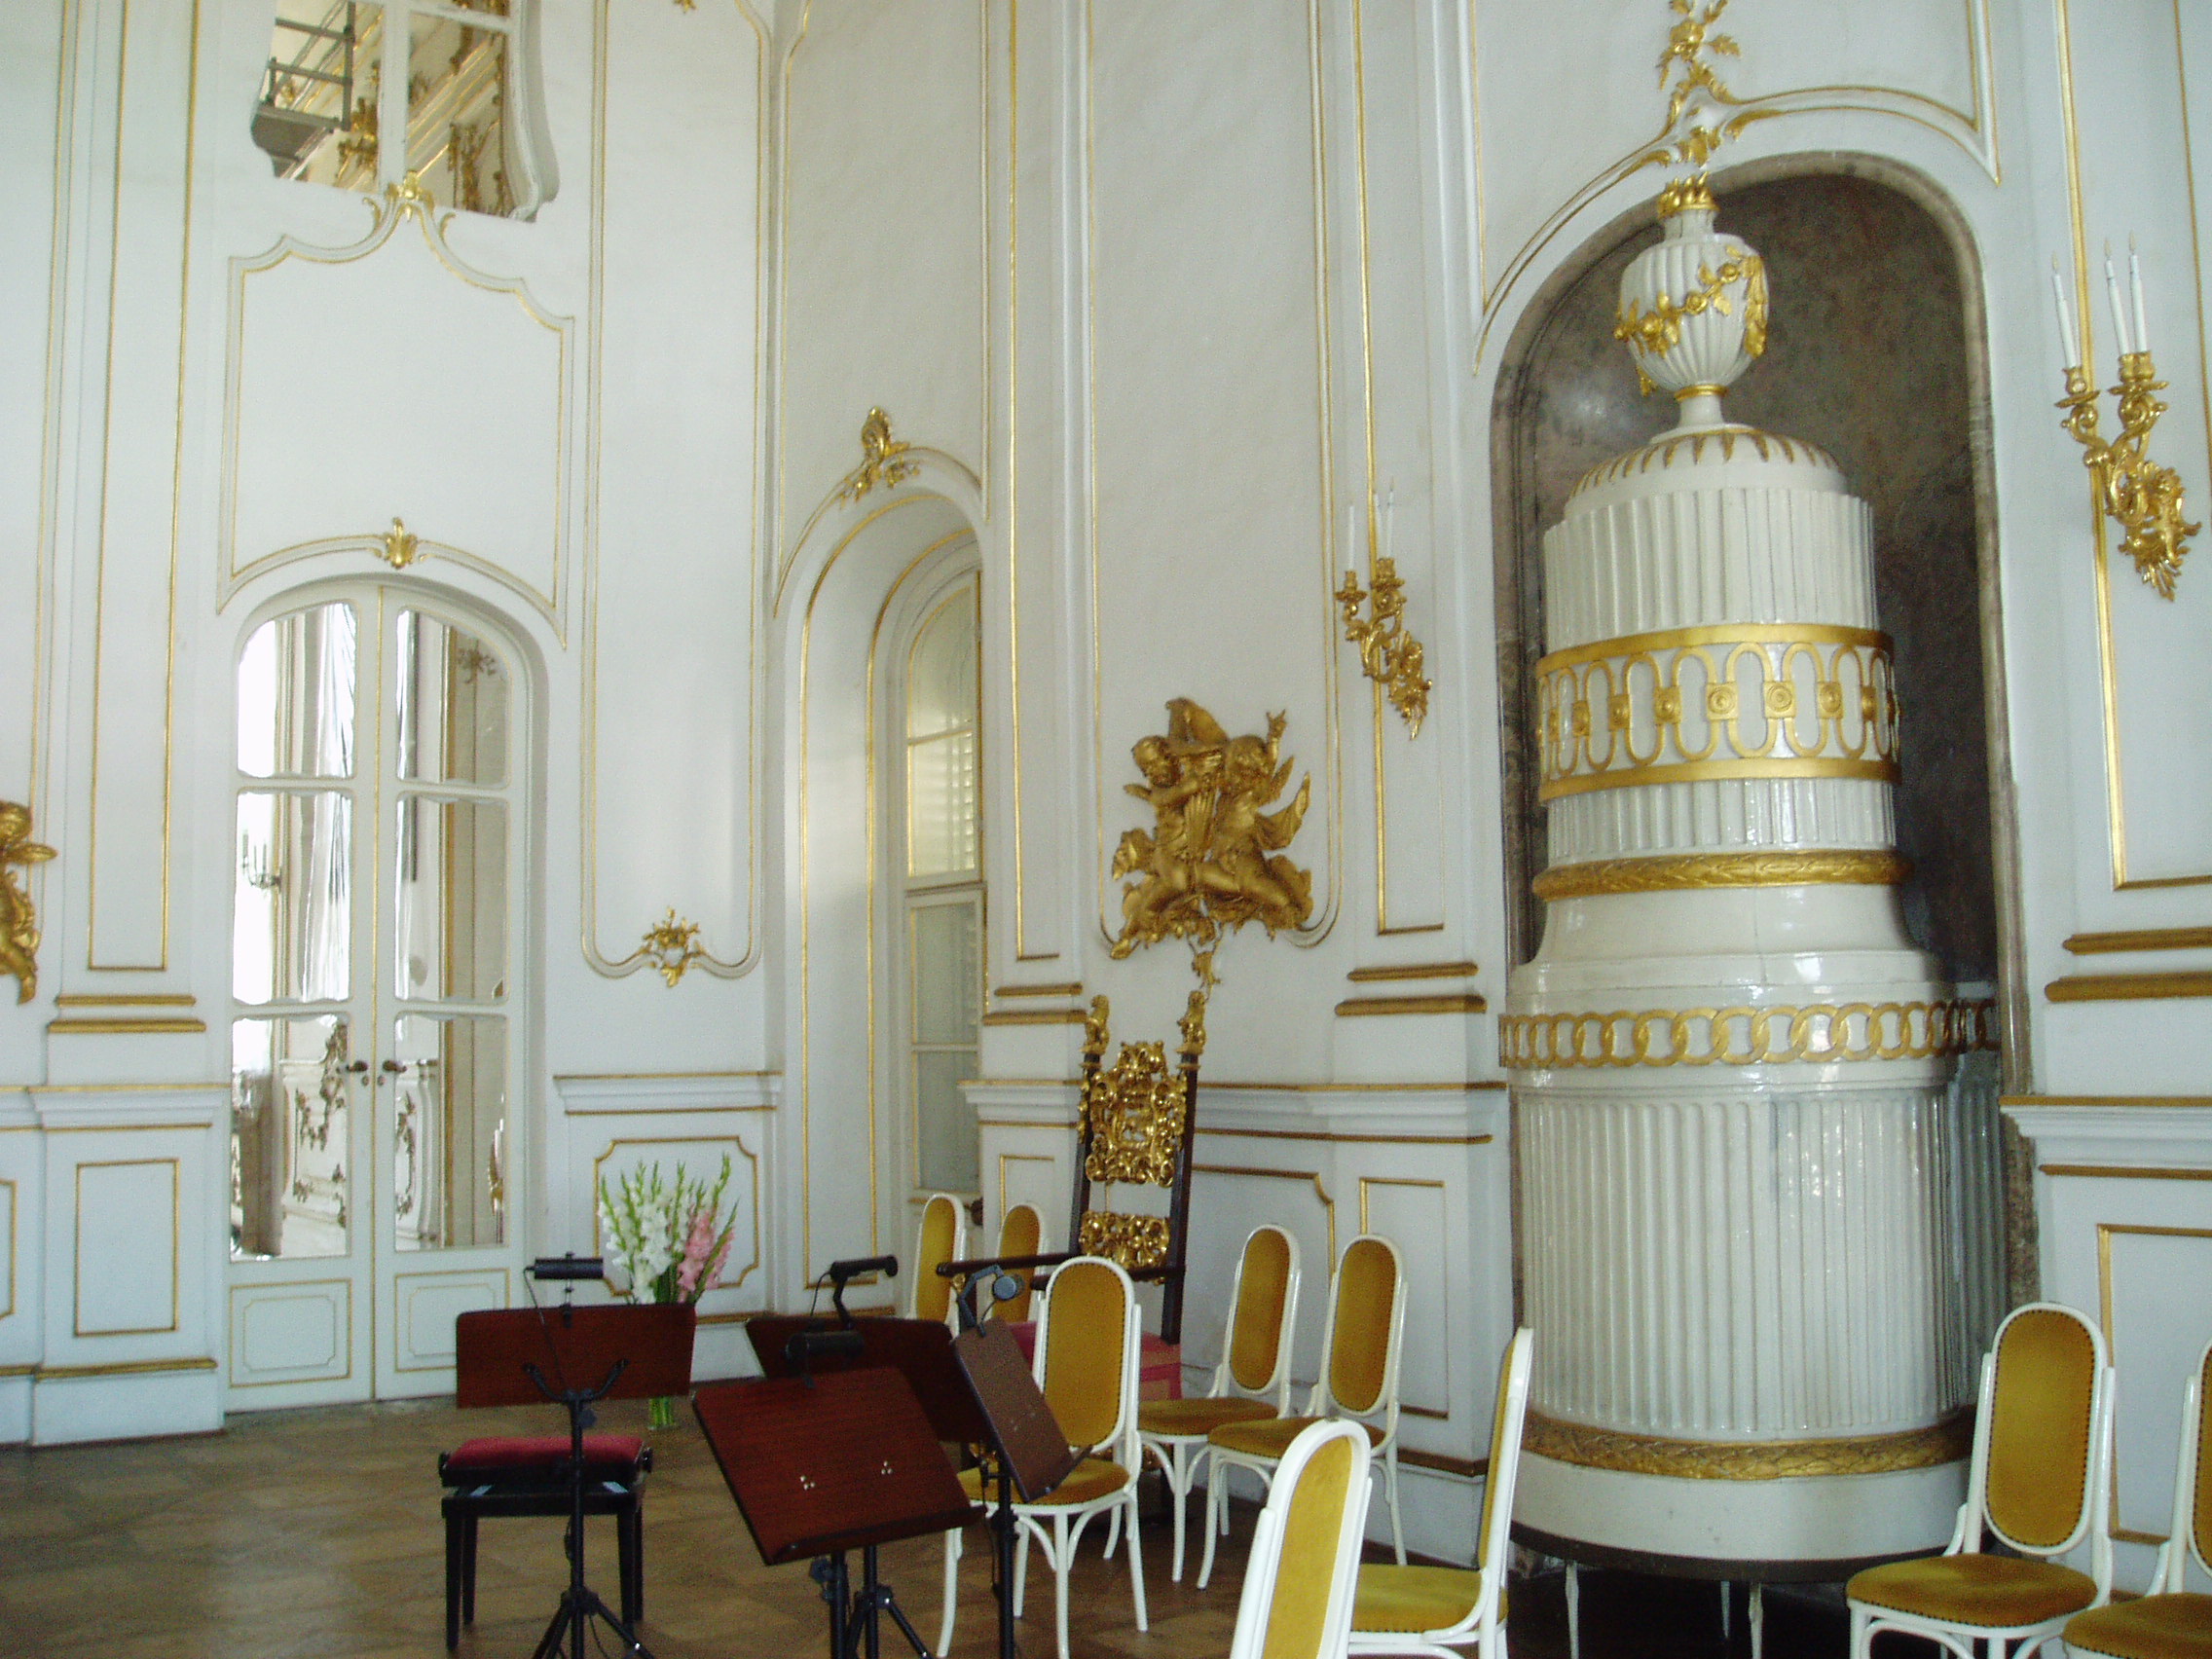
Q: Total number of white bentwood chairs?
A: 9